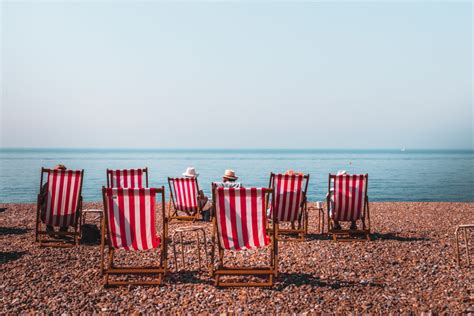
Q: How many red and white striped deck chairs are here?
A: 7